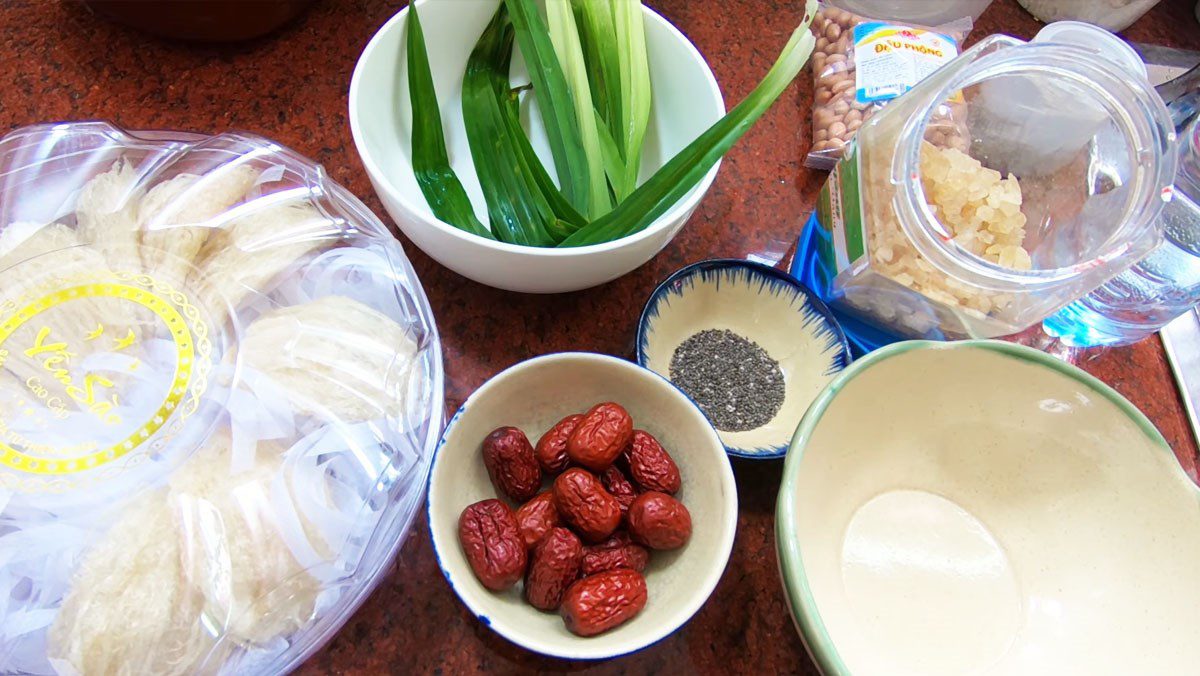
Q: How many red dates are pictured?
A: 12